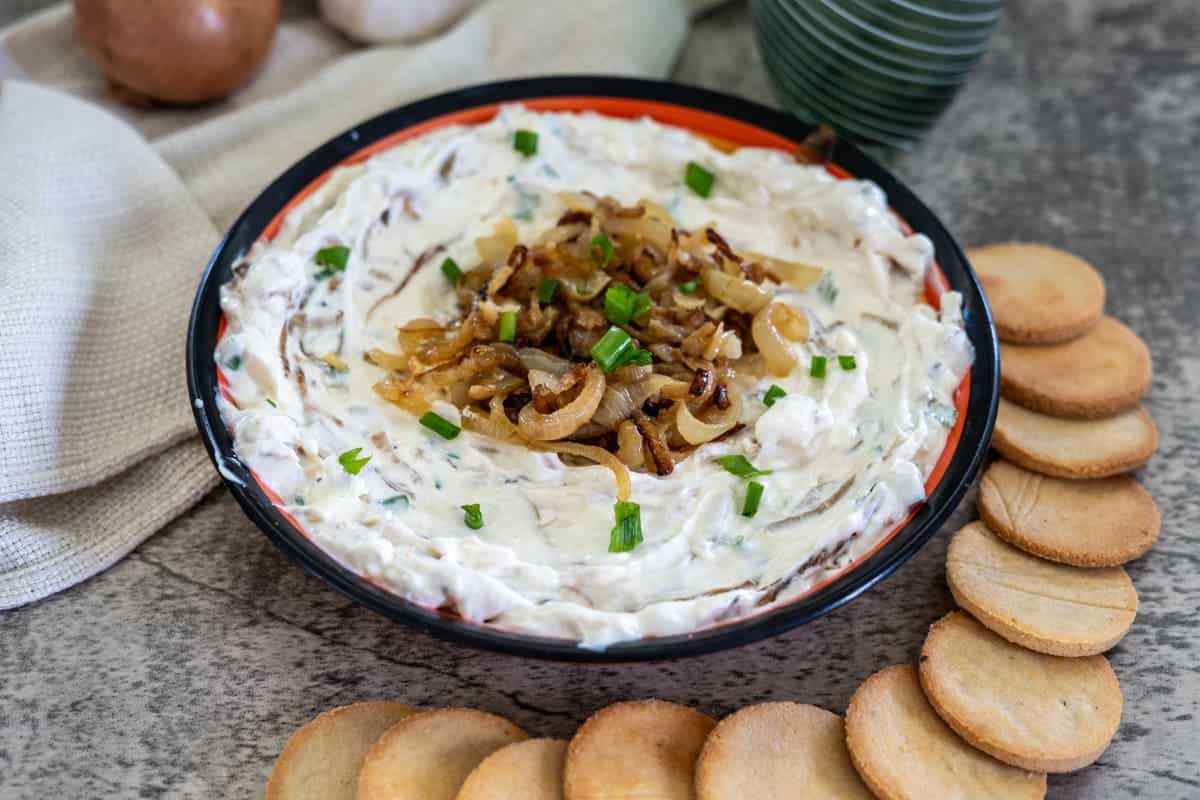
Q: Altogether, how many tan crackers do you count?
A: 12